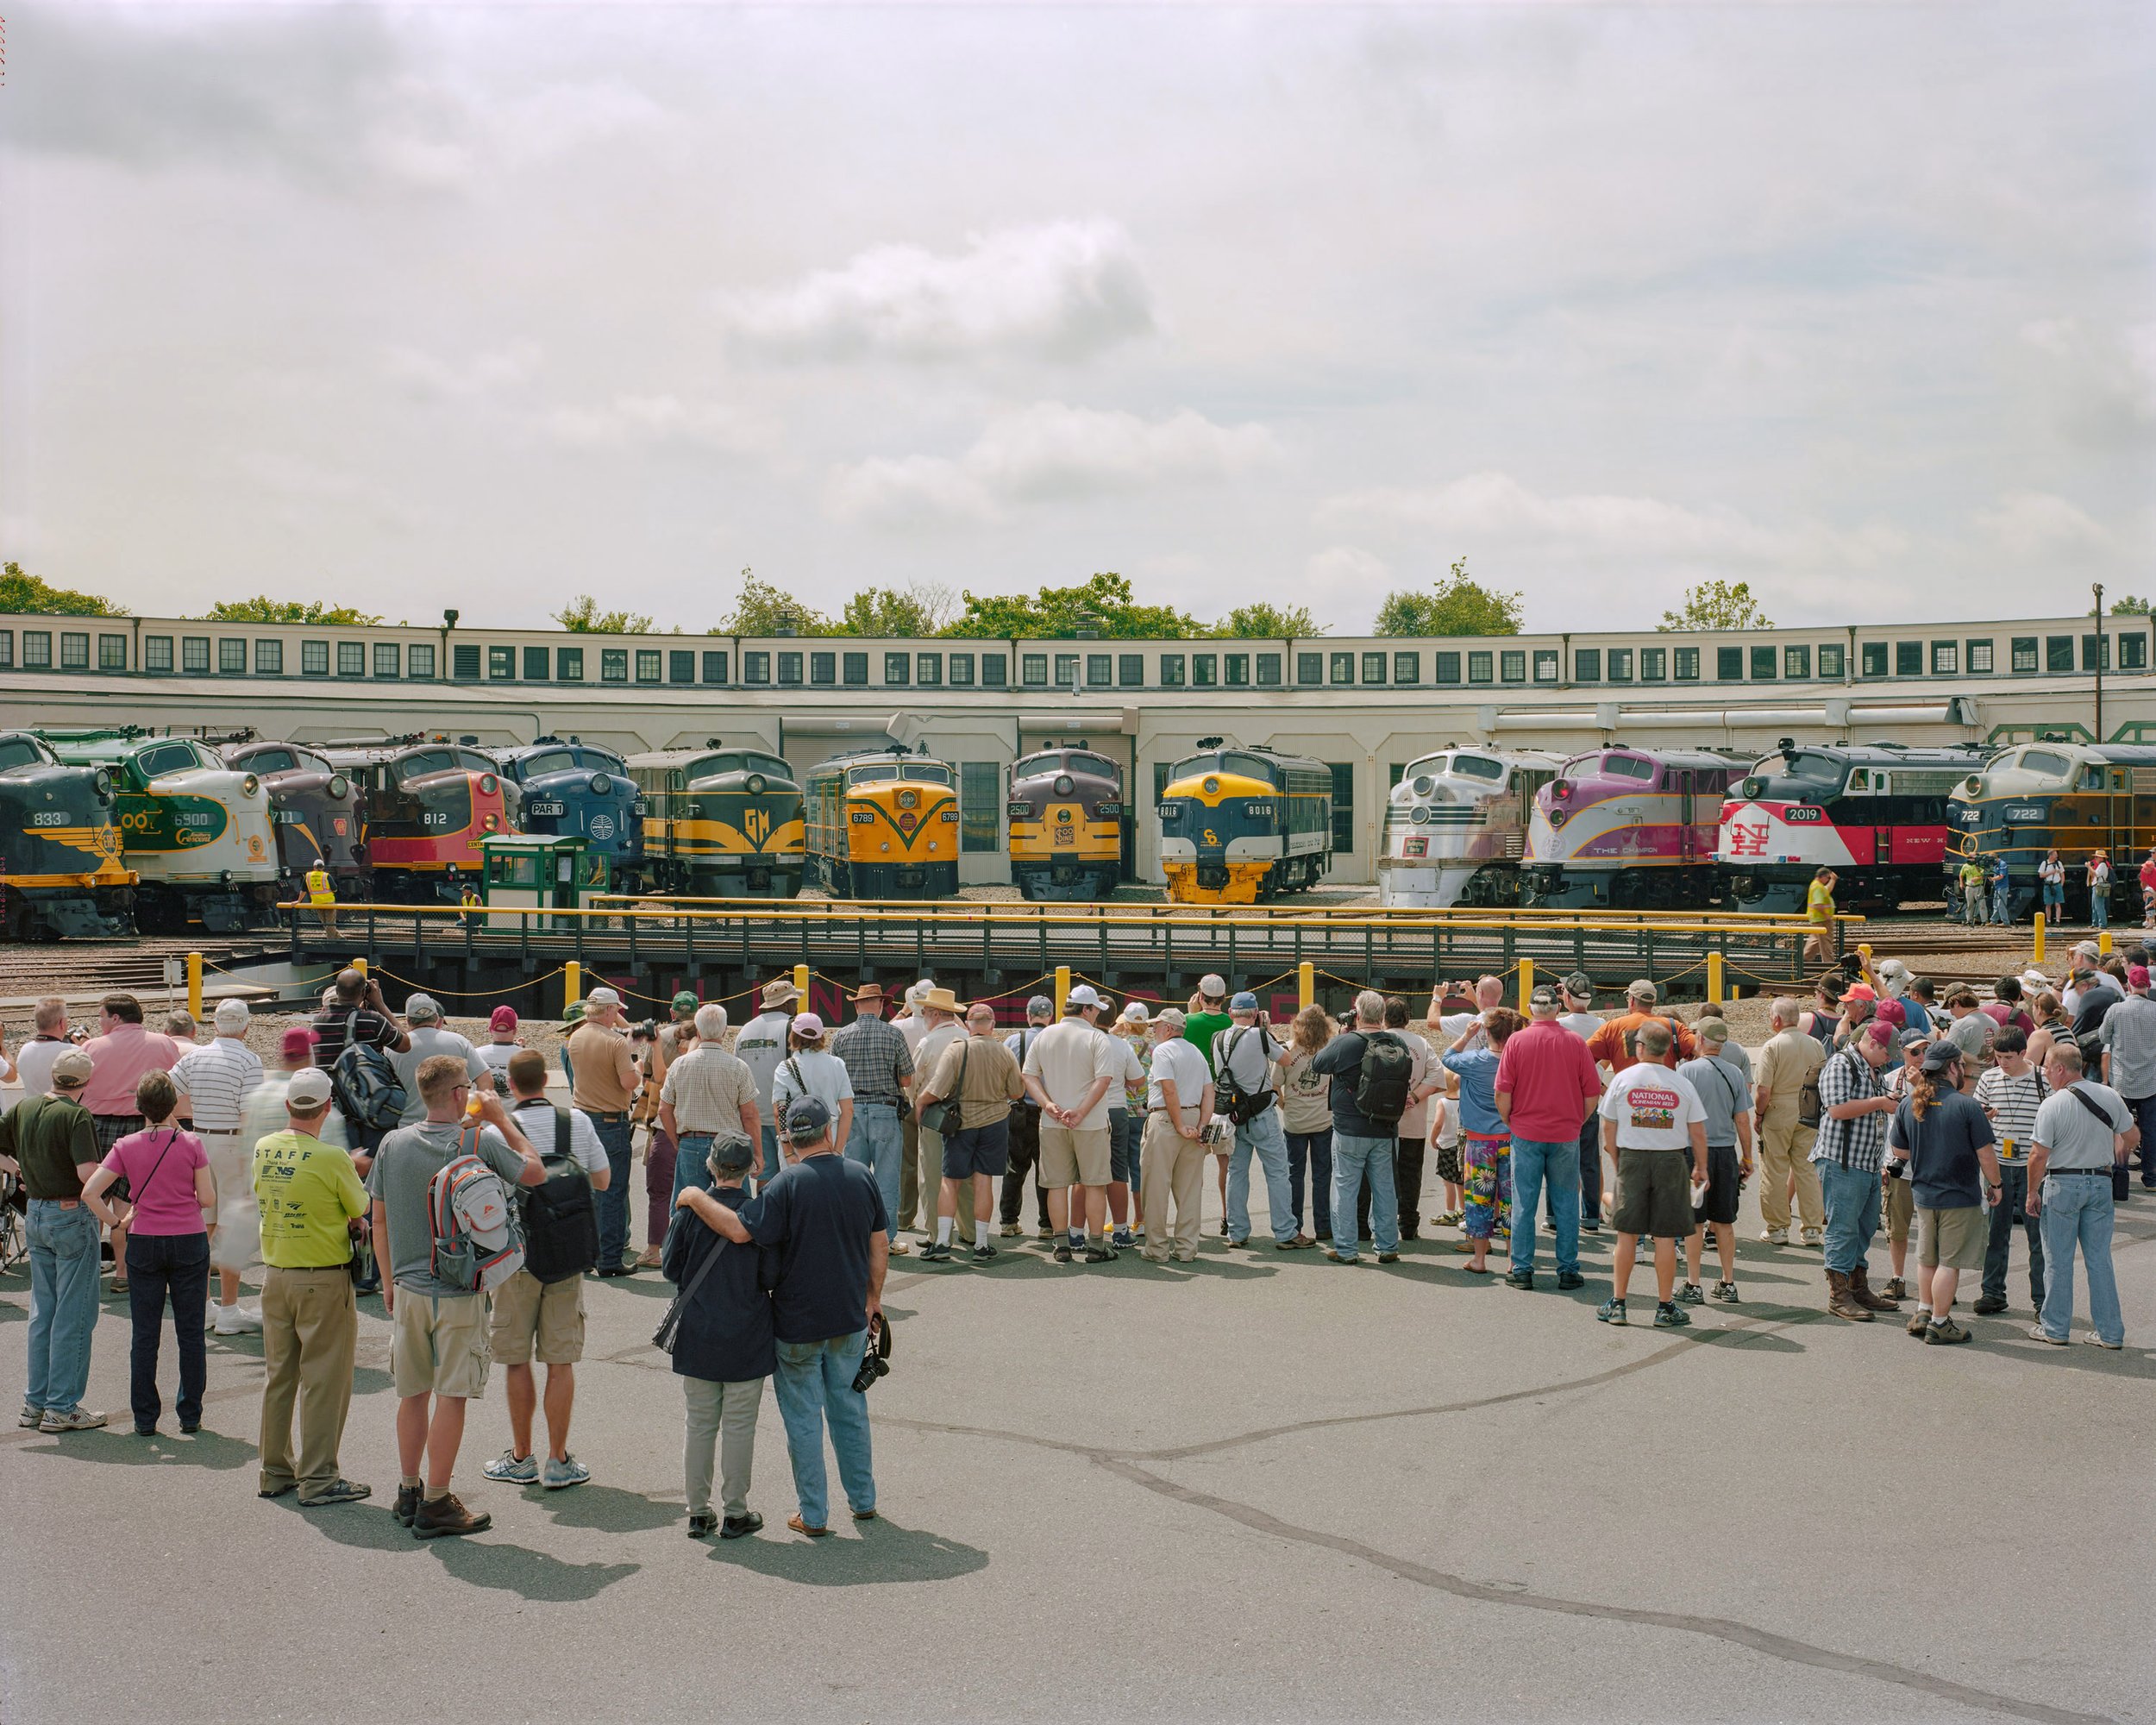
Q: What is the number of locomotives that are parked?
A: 13